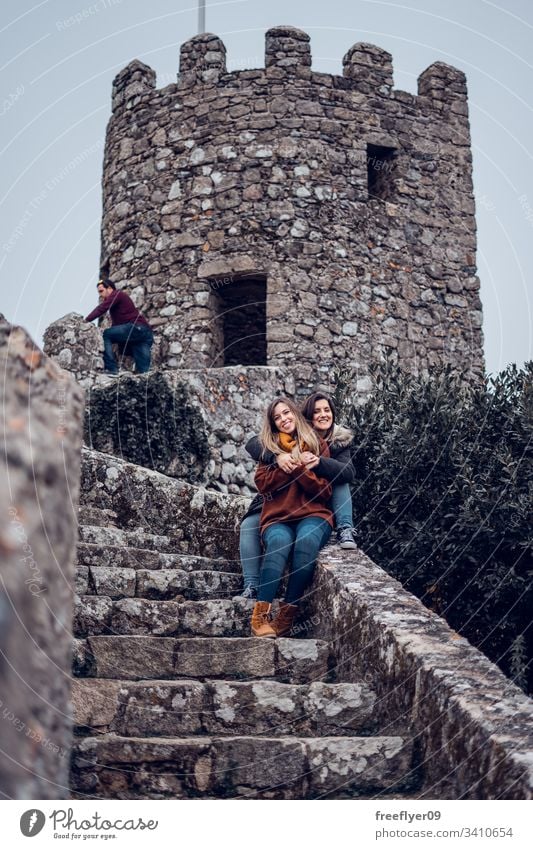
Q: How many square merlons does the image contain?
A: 5